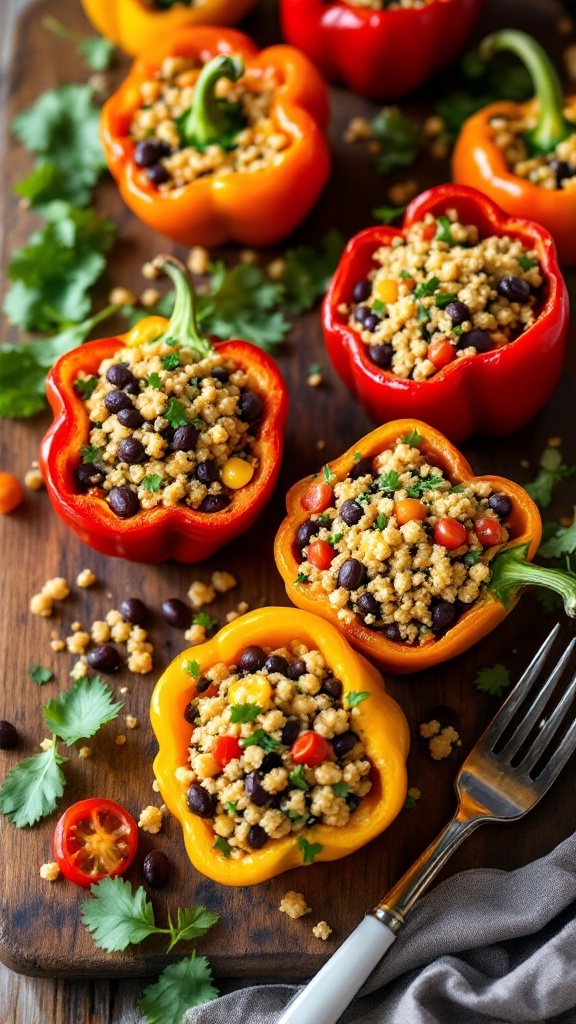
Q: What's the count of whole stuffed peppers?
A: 5